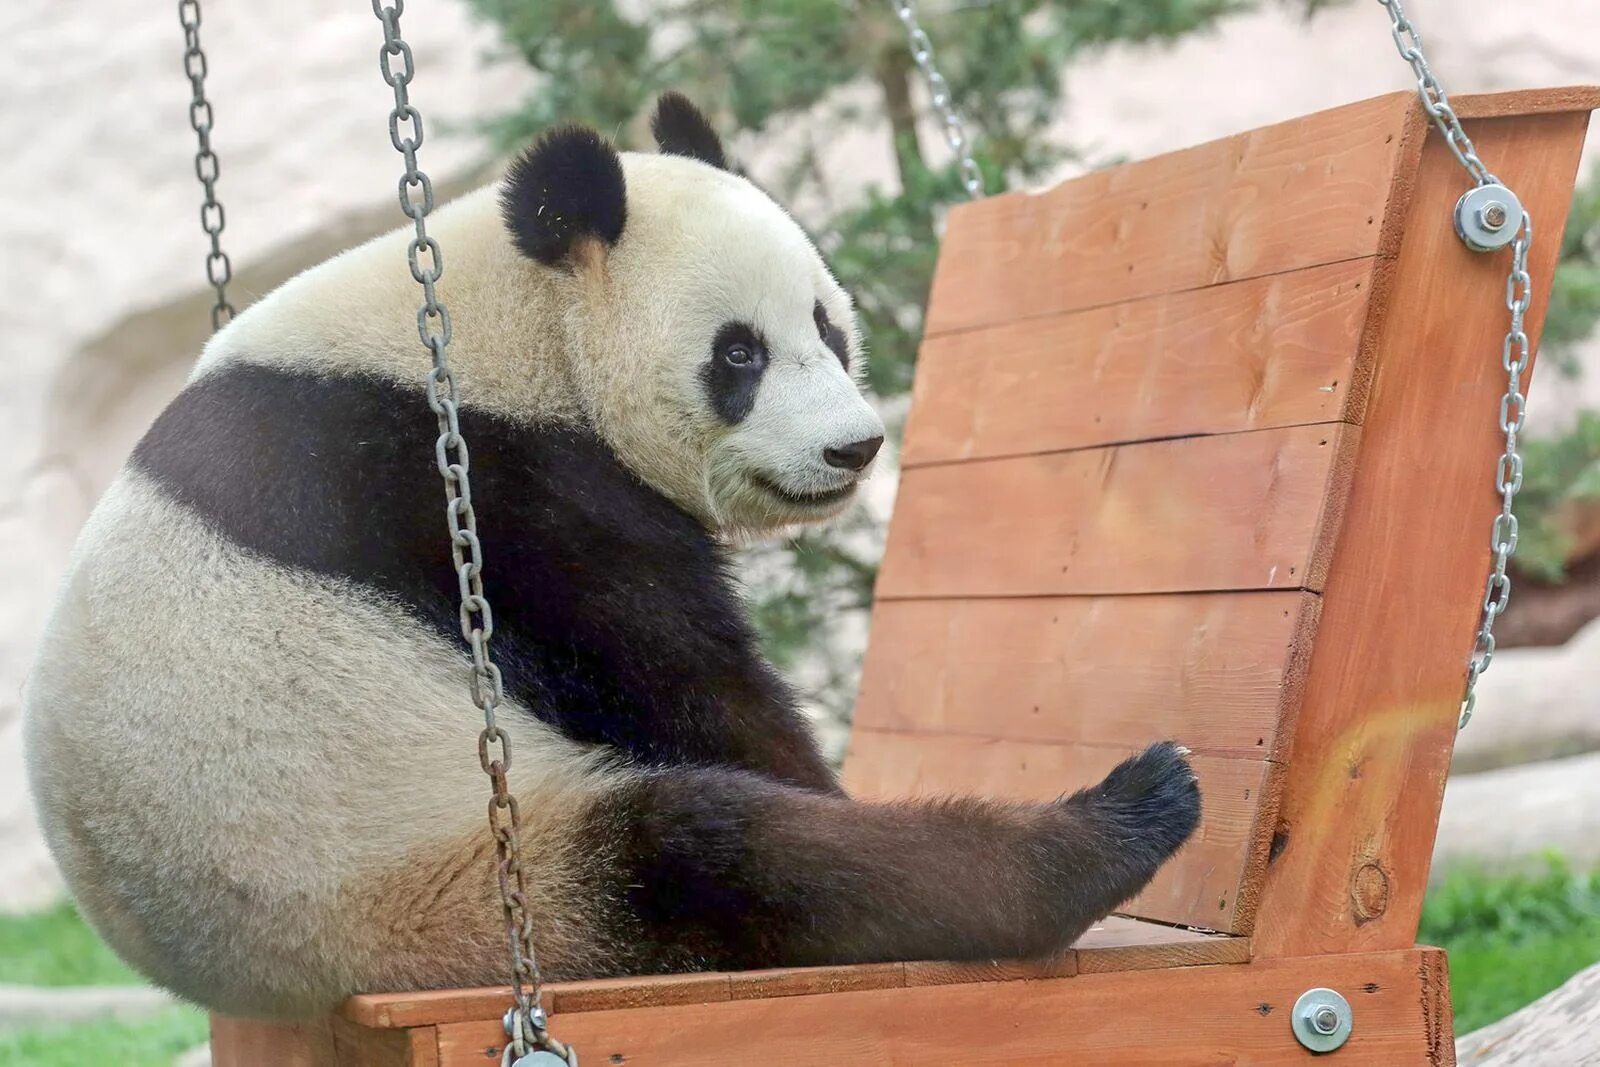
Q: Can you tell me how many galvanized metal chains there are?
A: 4